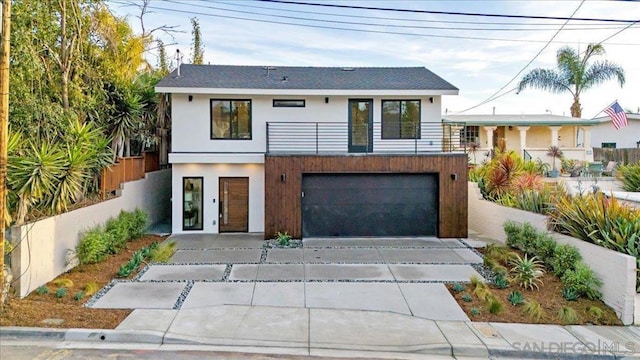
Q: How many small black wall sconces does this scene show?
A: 5